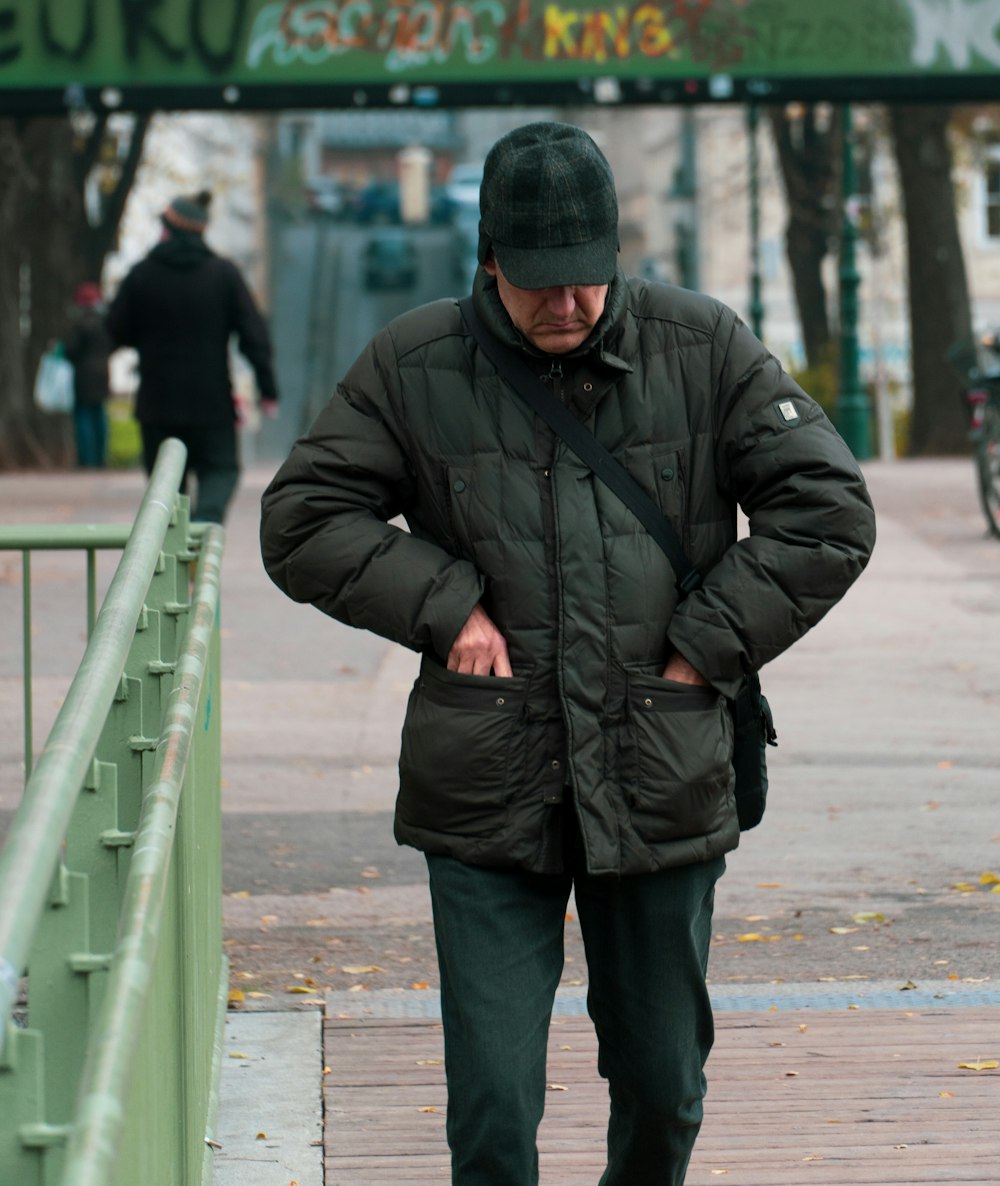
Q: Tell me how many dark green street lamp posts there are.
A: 2